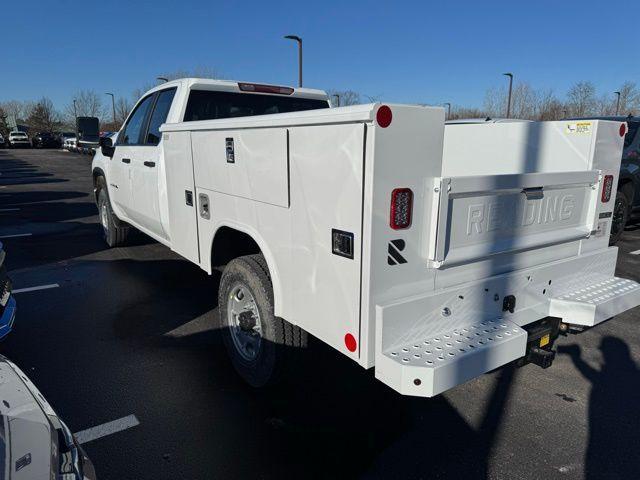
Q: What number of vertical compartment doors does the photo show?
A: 2